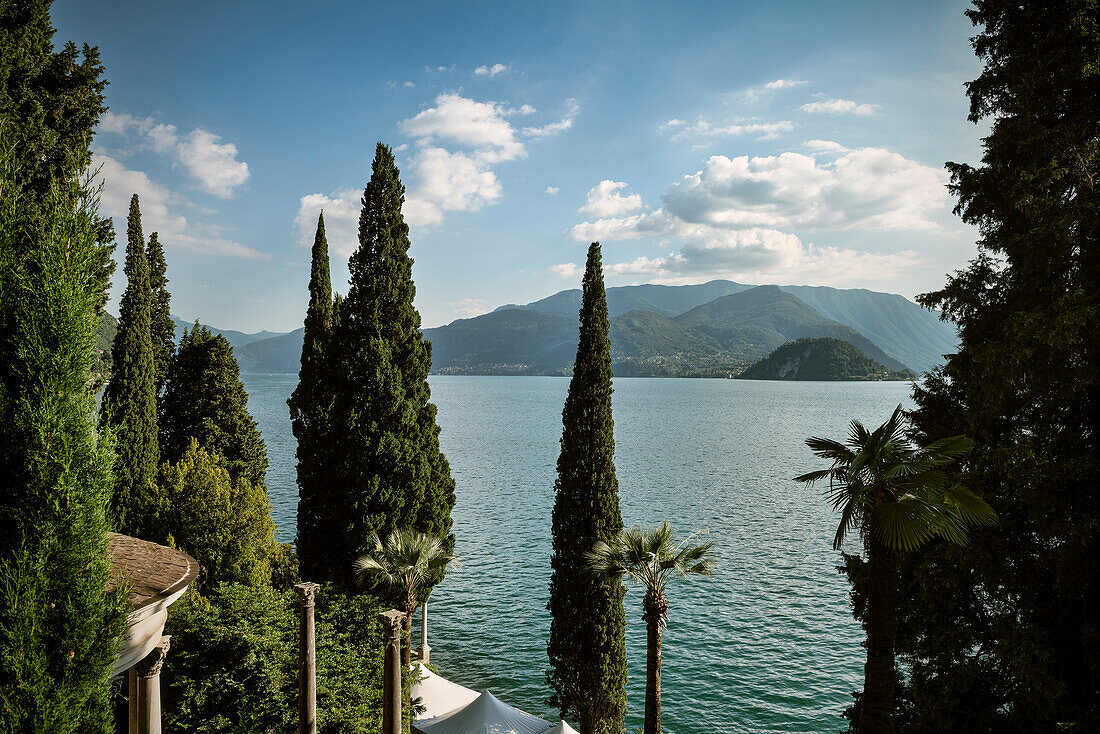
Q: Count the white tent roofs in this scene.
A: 3